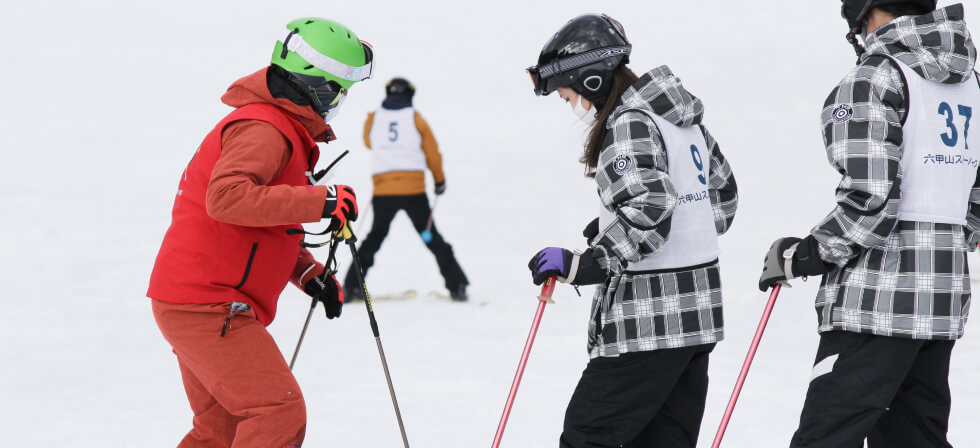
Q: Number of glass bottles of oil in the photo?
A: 0